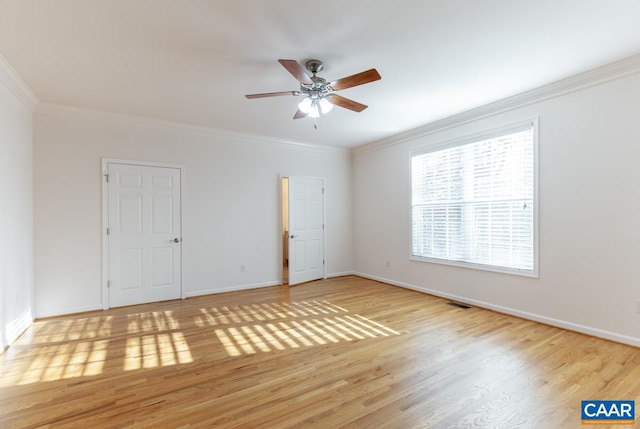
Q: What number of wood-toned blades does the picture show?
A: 5